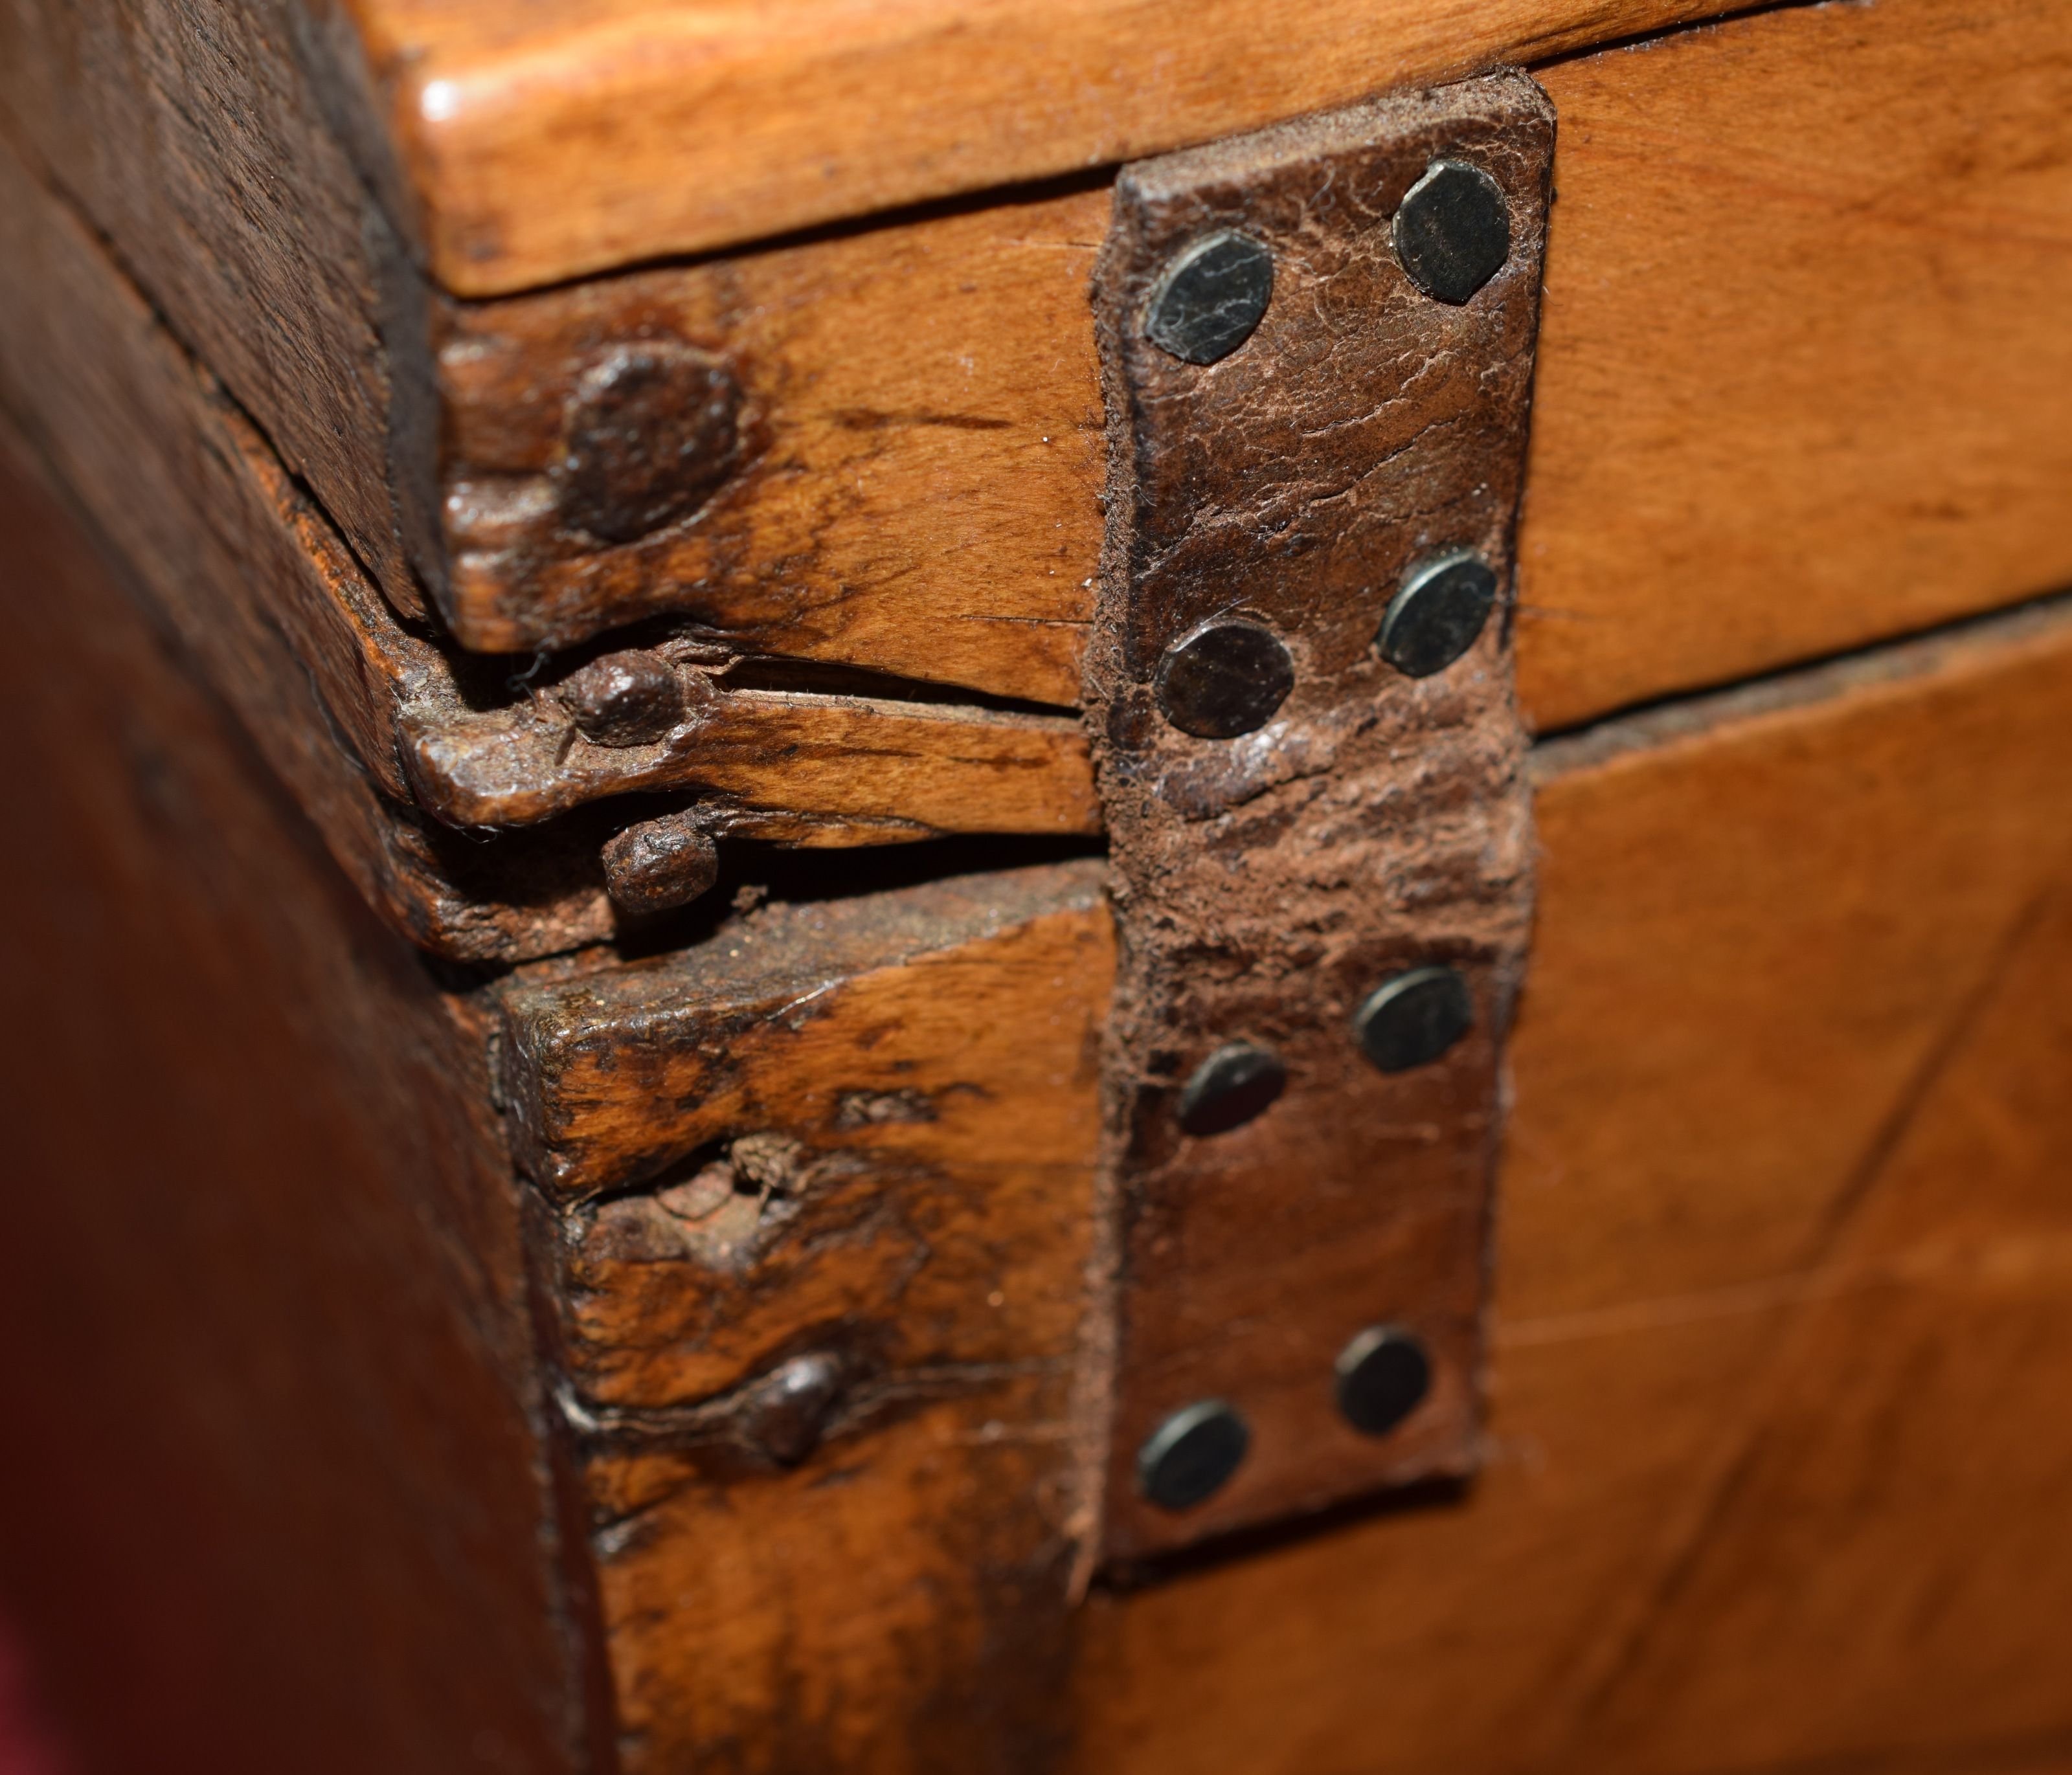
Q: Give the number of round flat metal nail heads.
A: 8